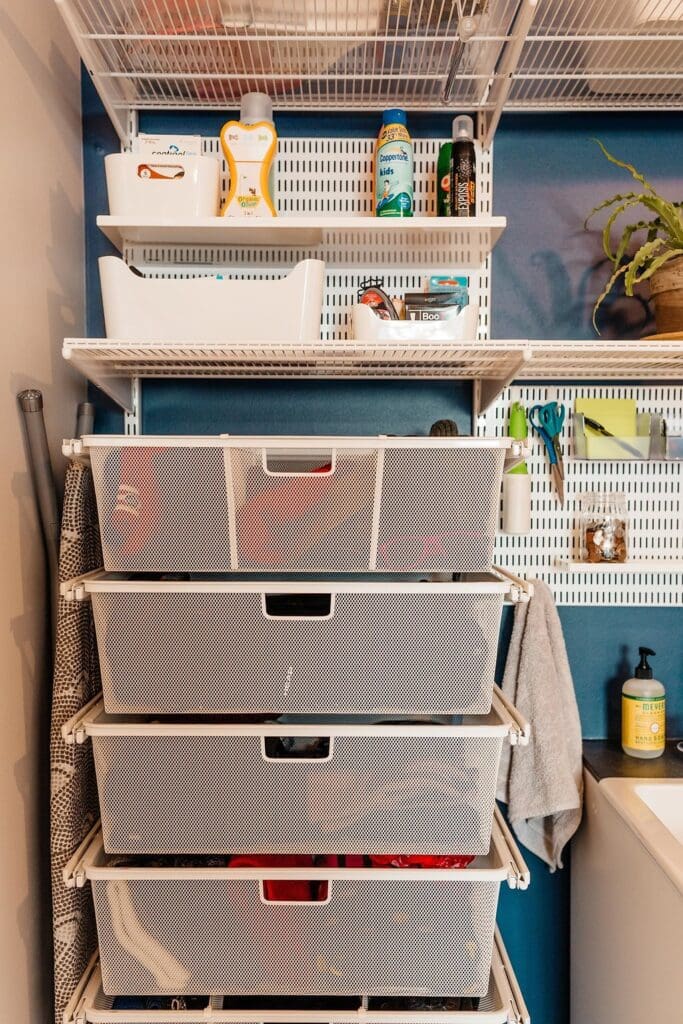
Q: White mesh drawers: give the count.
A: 5